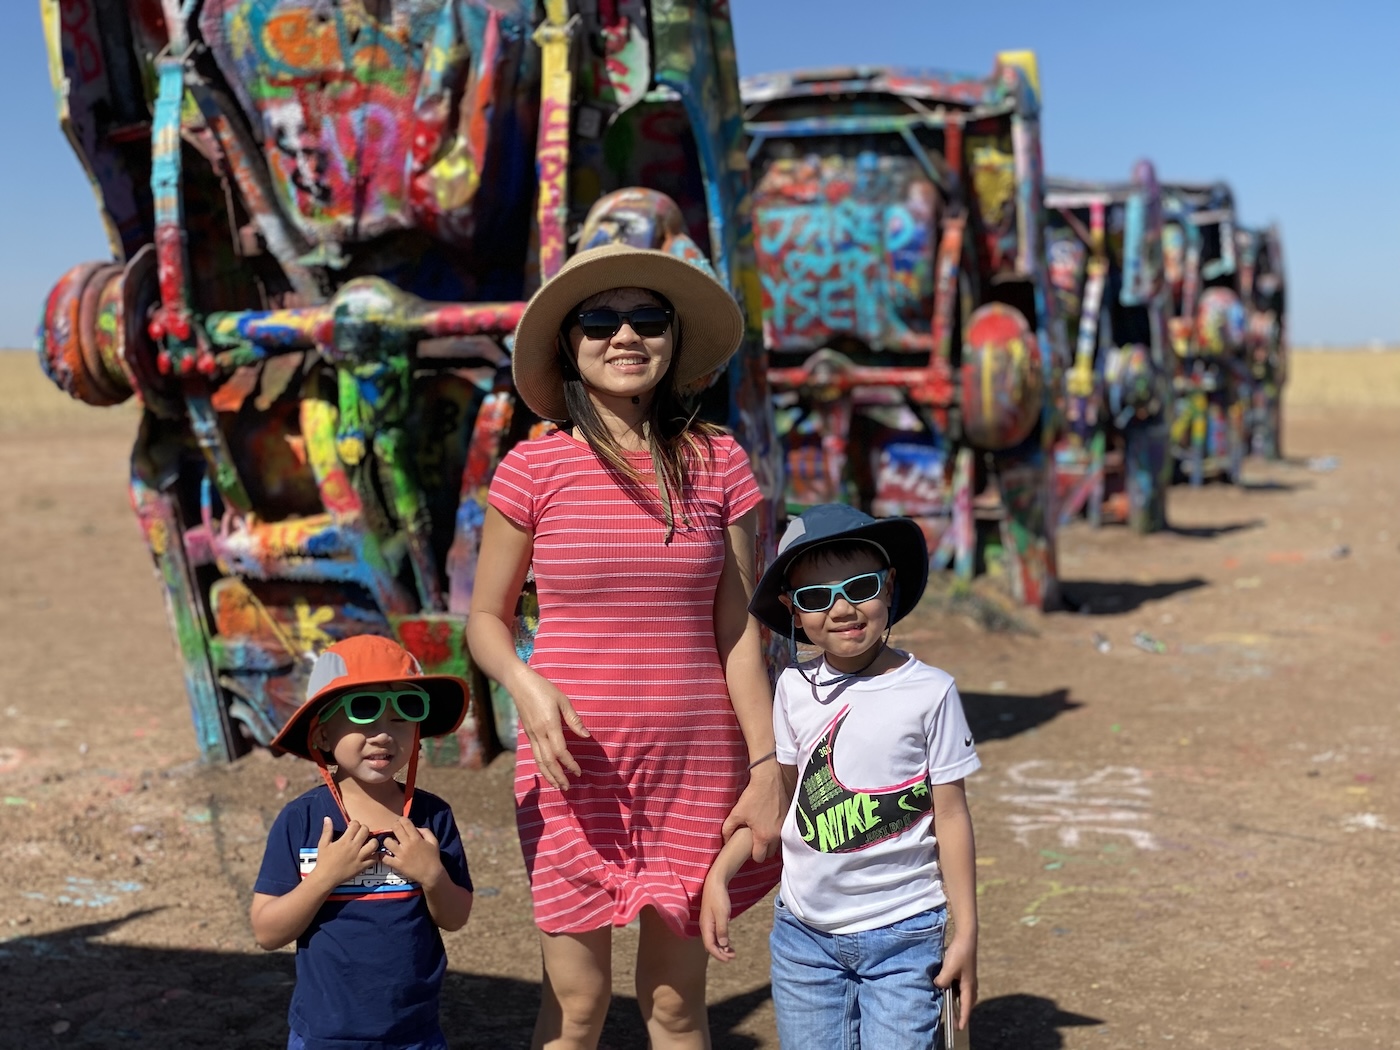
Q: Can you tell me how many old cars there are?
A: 5